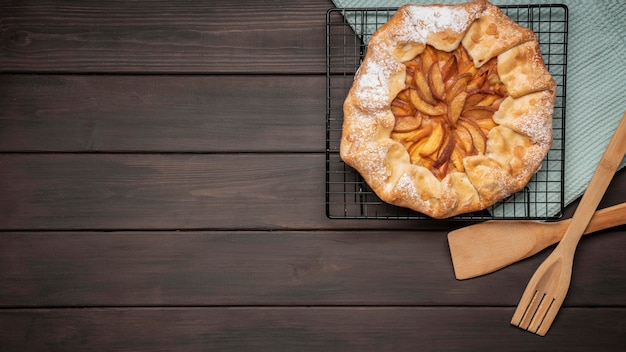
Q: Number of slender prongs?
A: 4